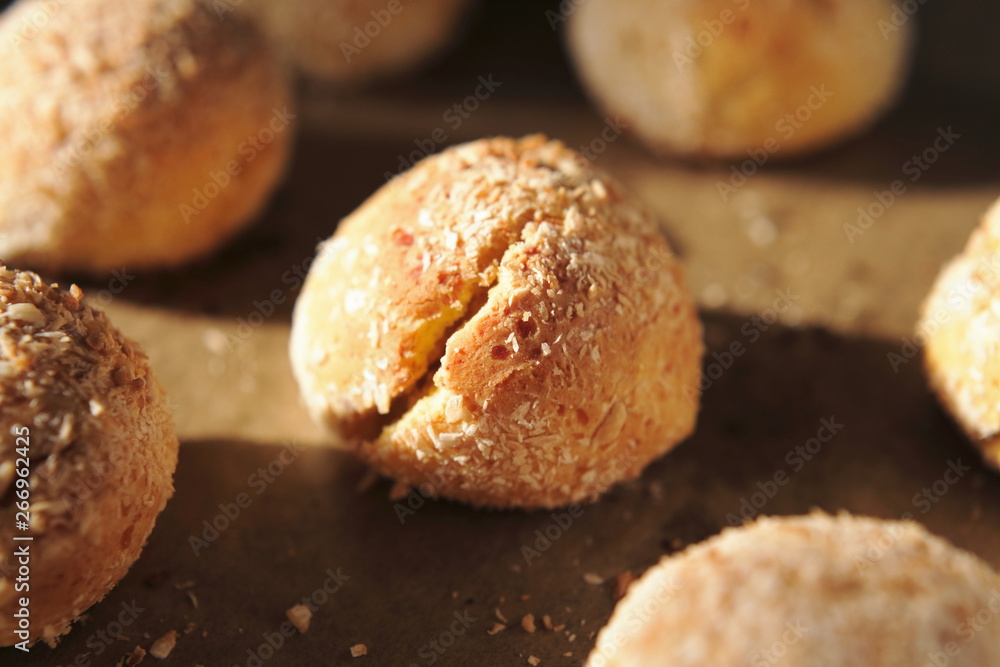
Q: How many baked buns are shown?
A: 7